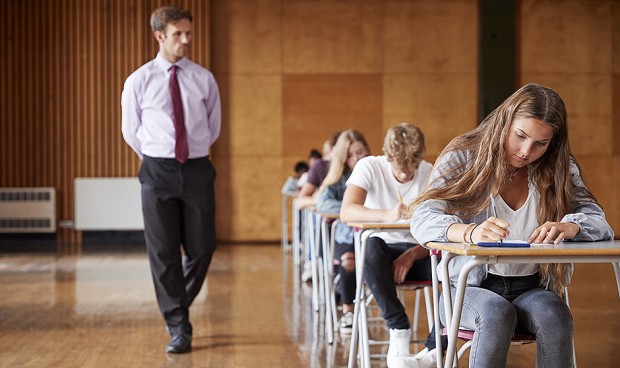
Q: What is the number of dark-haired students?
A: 2